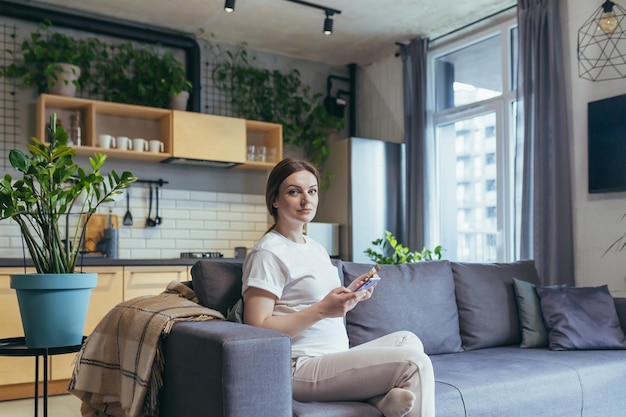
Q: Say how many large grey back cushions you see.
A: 3